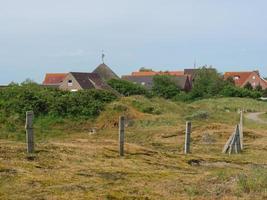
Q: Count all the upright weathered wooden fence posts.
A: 4